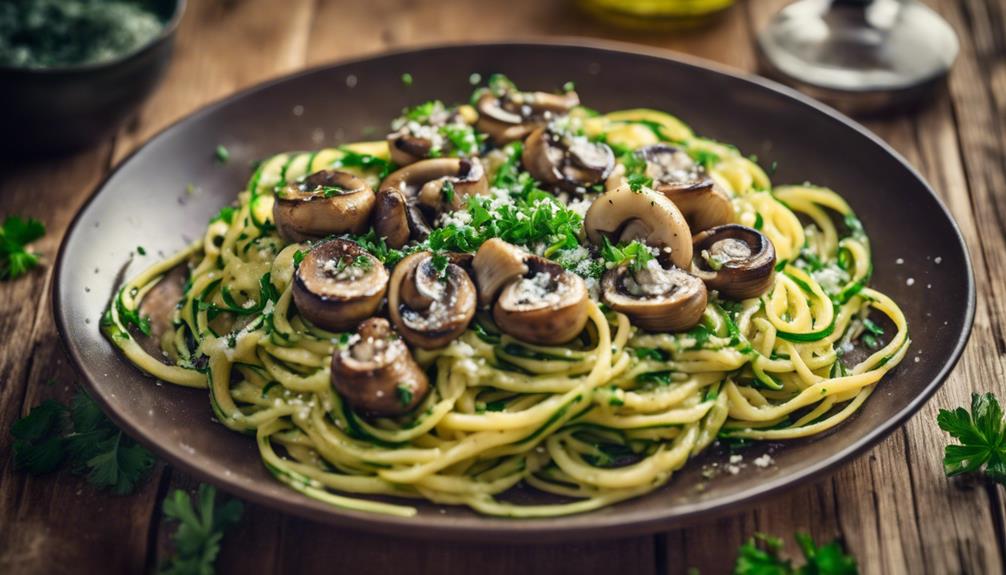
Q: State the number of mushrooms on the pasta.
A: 13